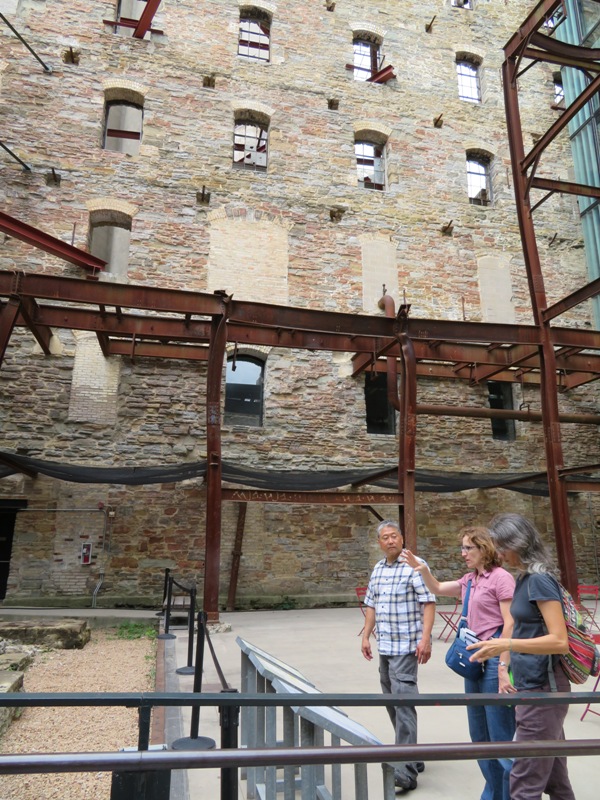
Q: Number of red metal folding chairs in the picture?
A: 4